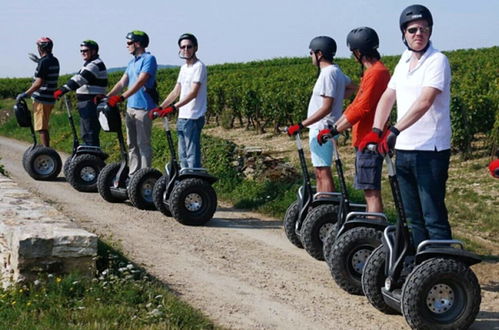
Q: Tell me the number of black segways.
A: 7